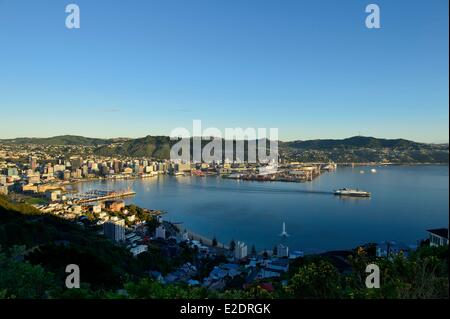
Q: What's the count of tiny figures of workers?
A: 0